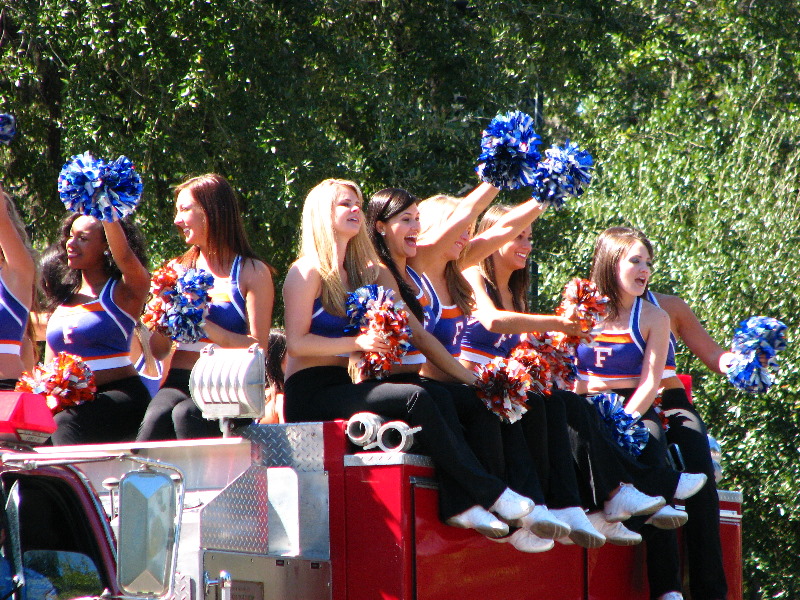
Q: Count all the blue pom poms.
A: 8